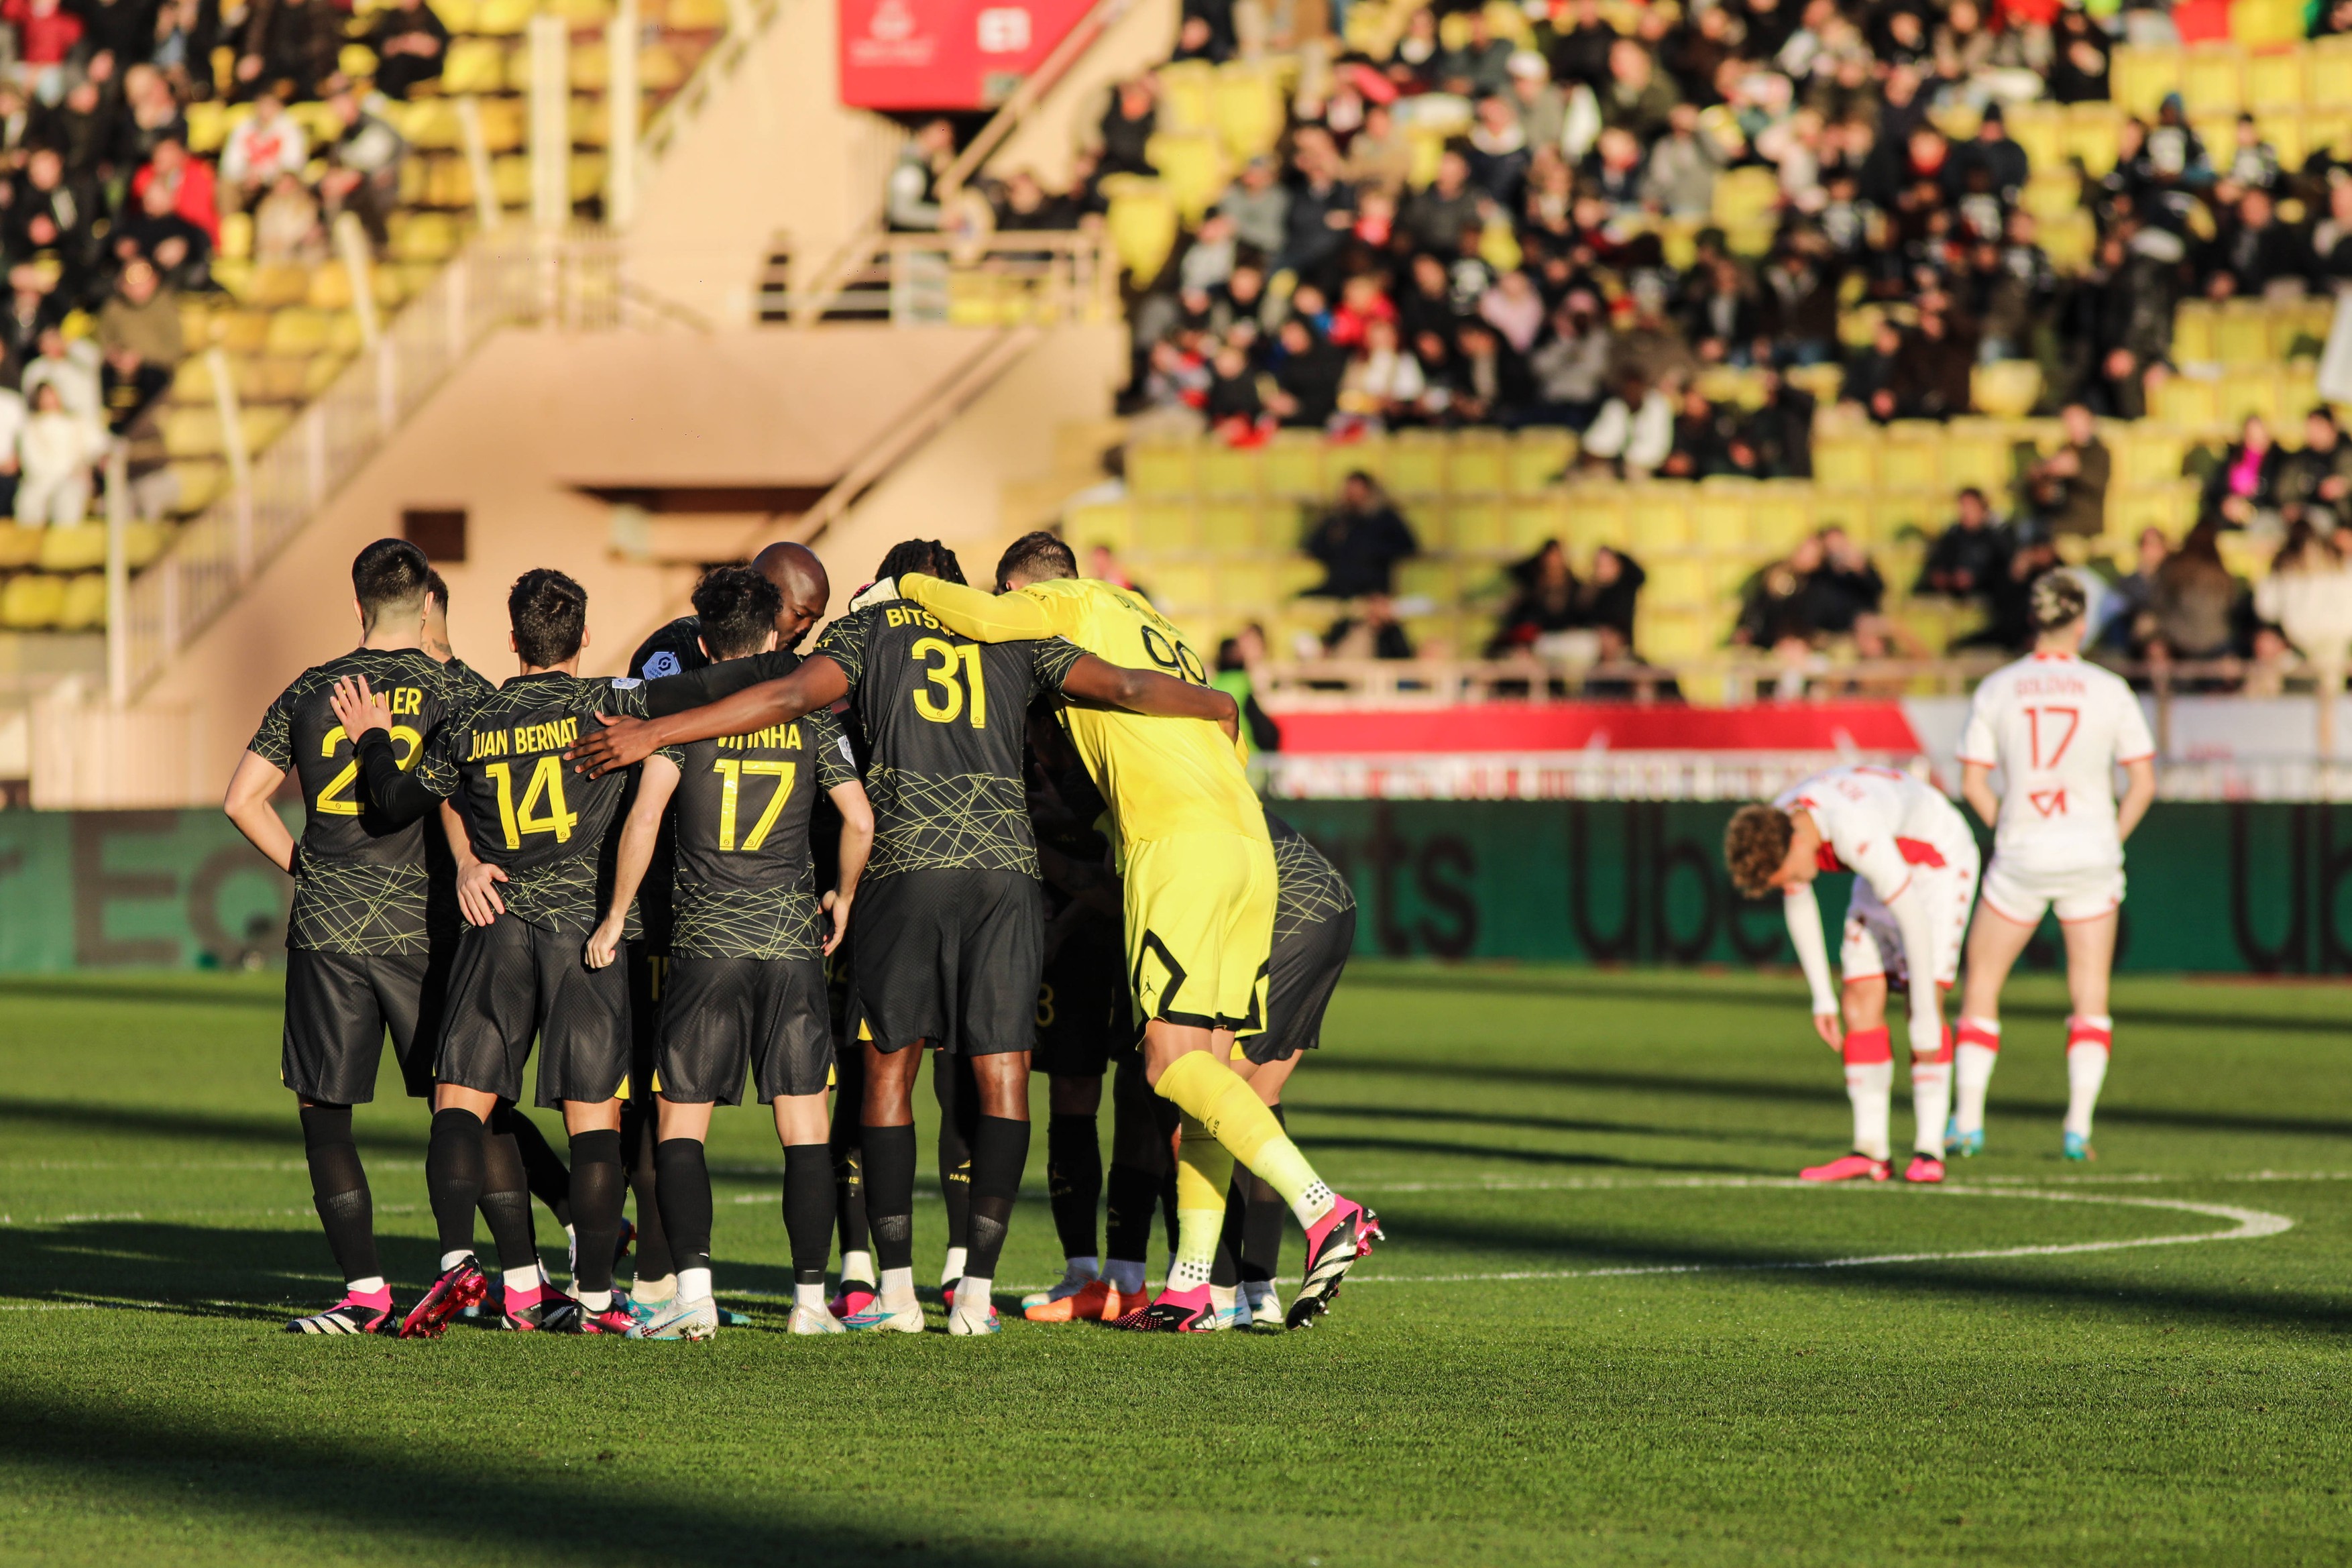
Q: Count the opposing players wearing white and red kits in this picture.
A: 2